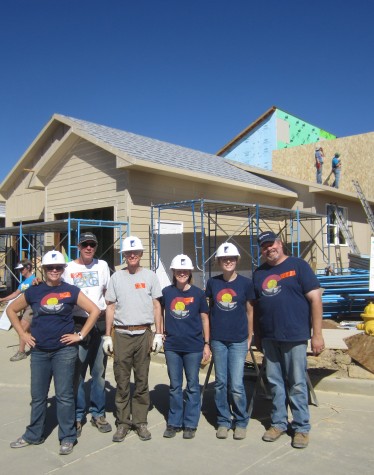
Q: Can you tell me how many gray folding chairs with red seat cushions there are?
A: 0